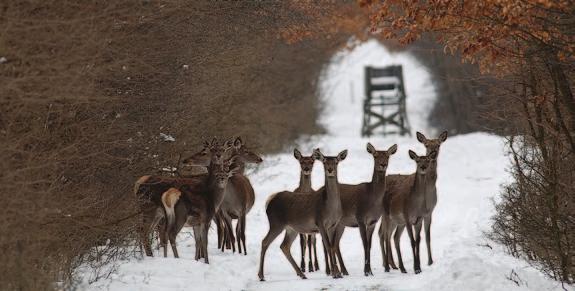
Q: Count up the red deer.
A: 9